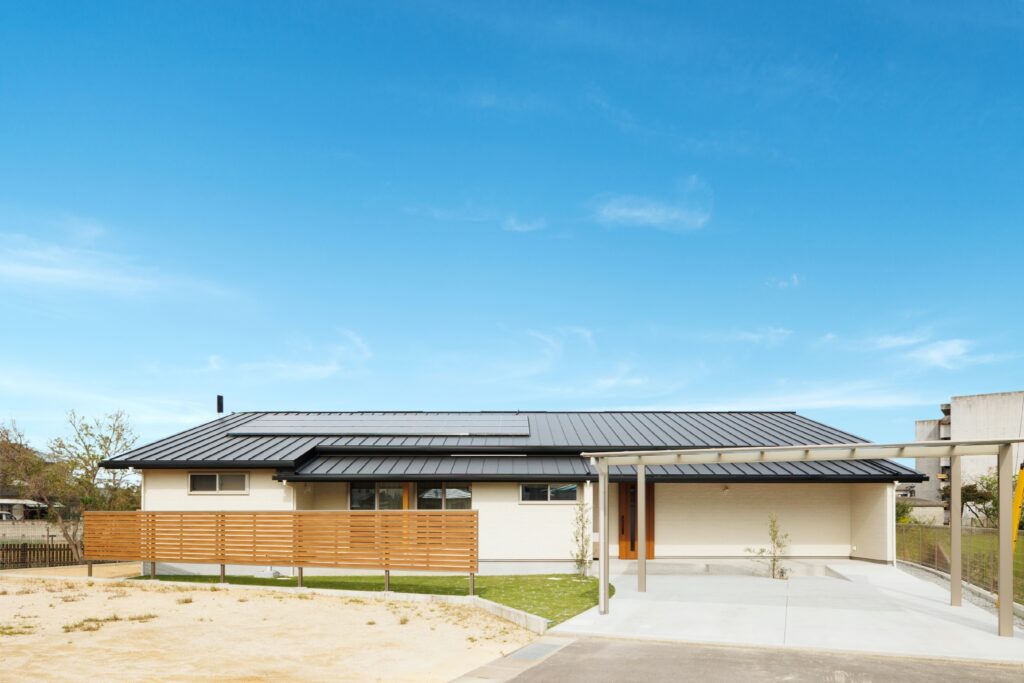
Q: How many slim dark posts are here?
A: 6